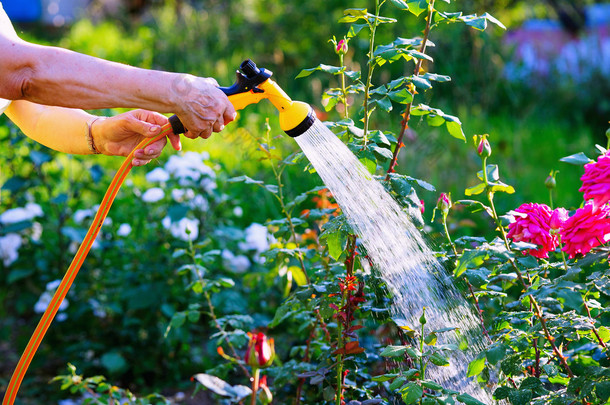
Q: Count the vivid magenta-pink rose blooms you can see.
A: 3